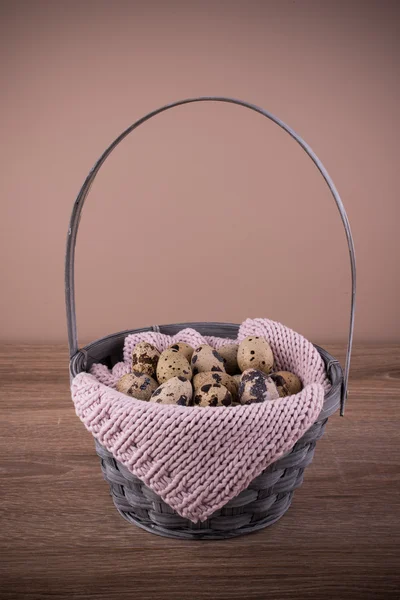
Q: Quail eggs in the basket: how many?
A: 13